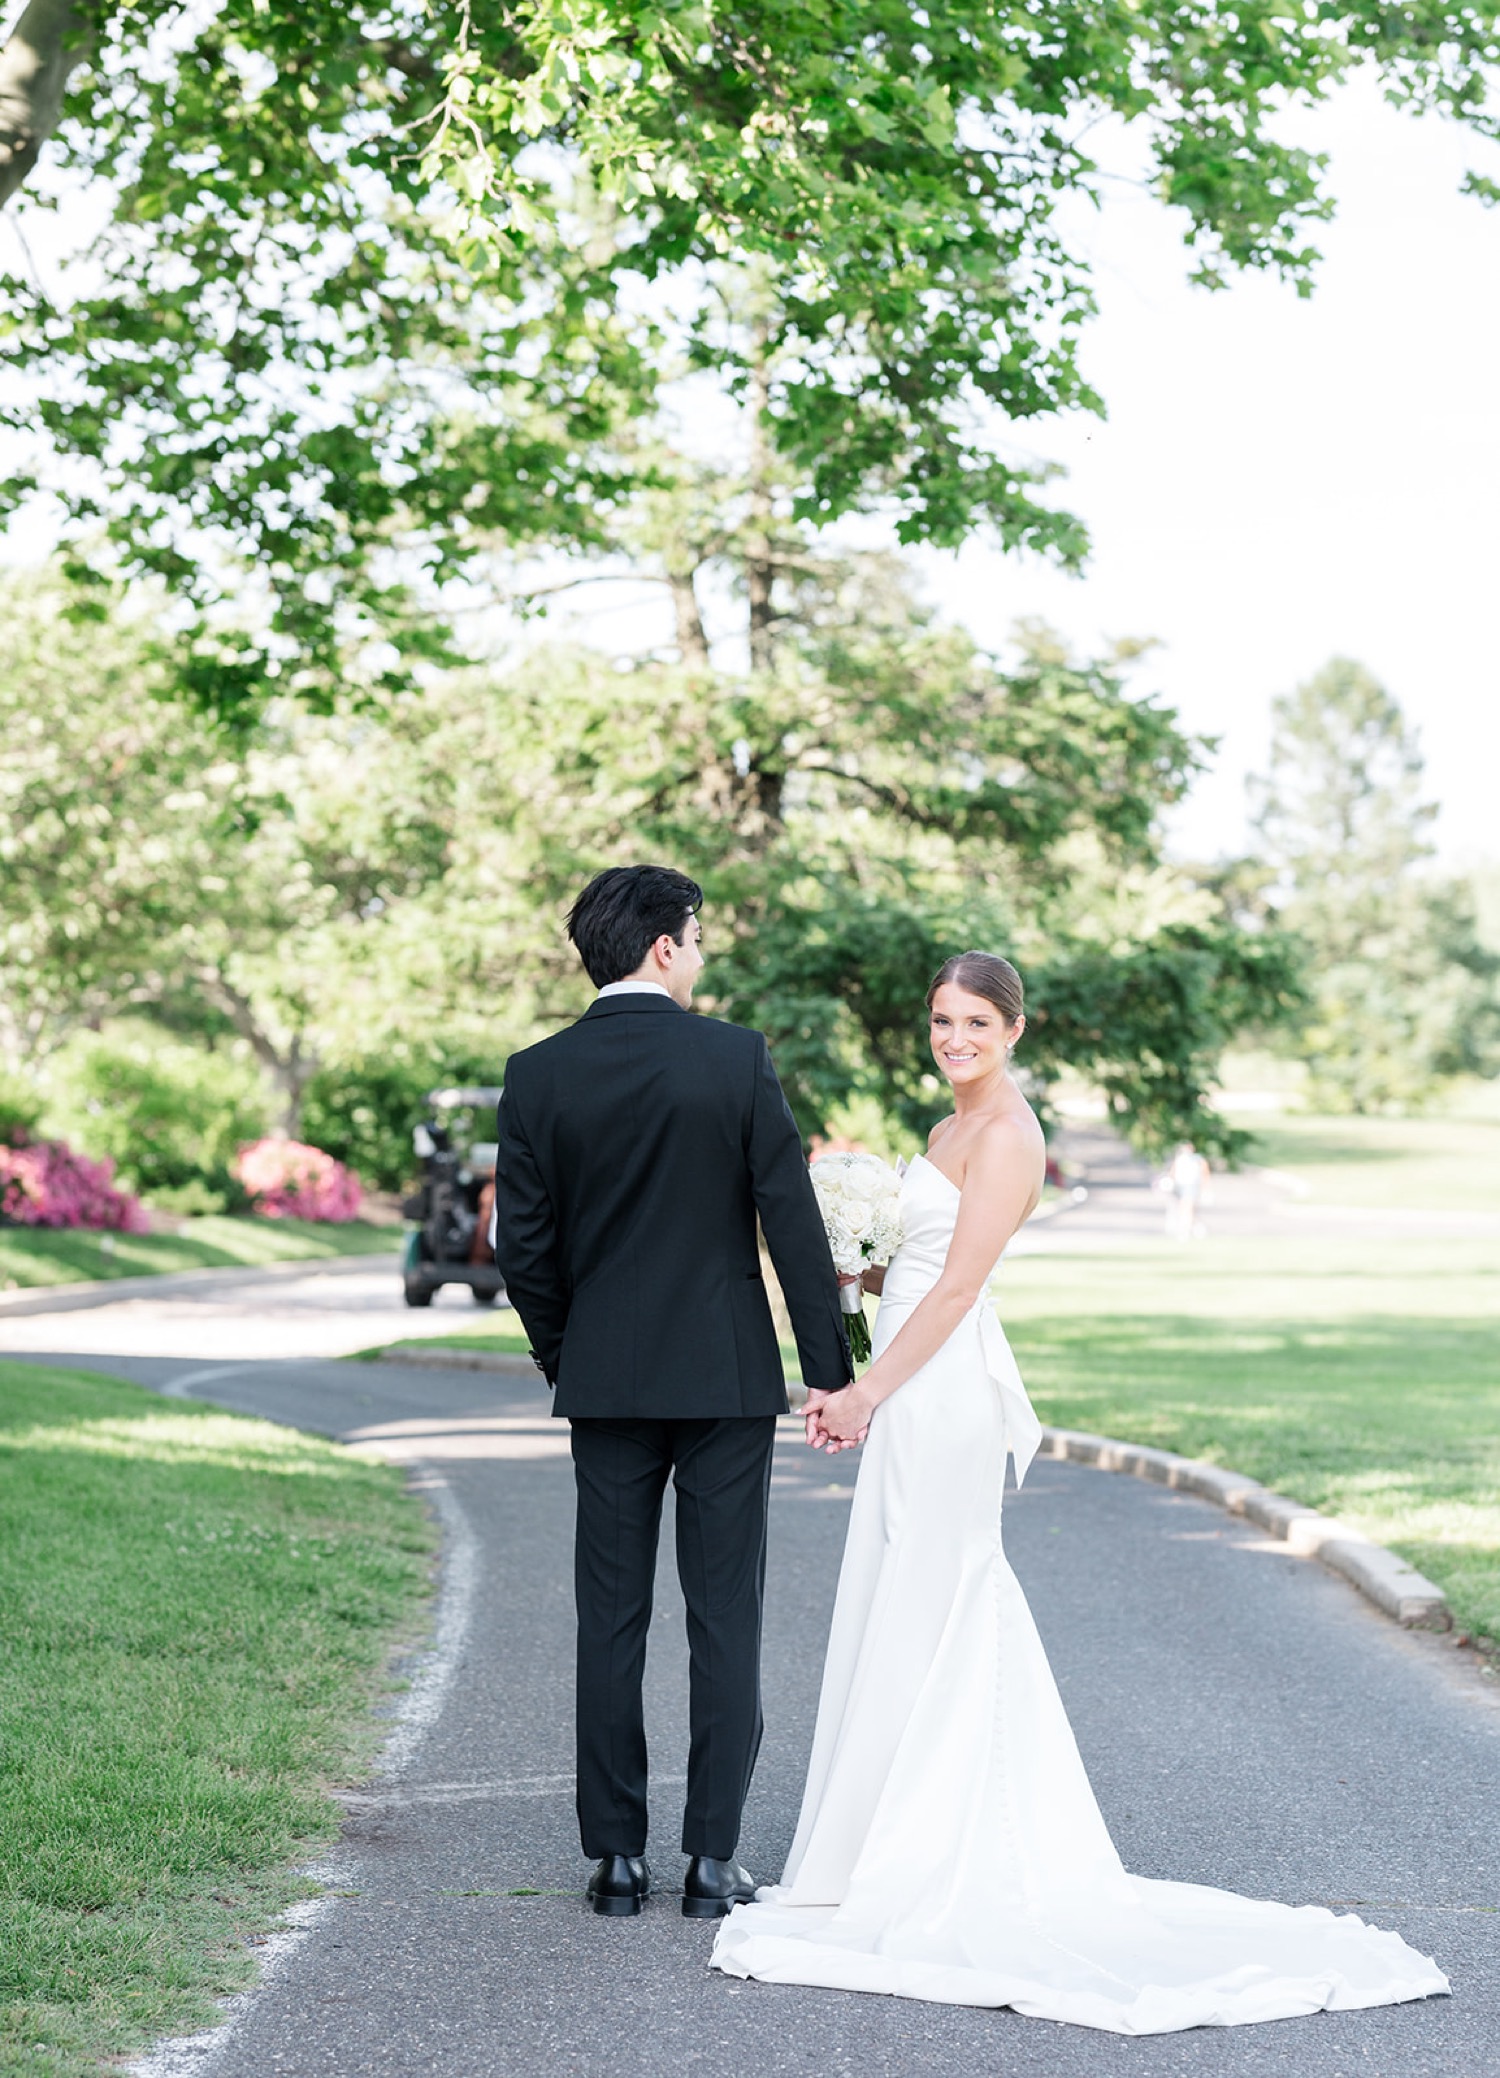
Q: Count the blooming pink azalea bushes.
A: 2